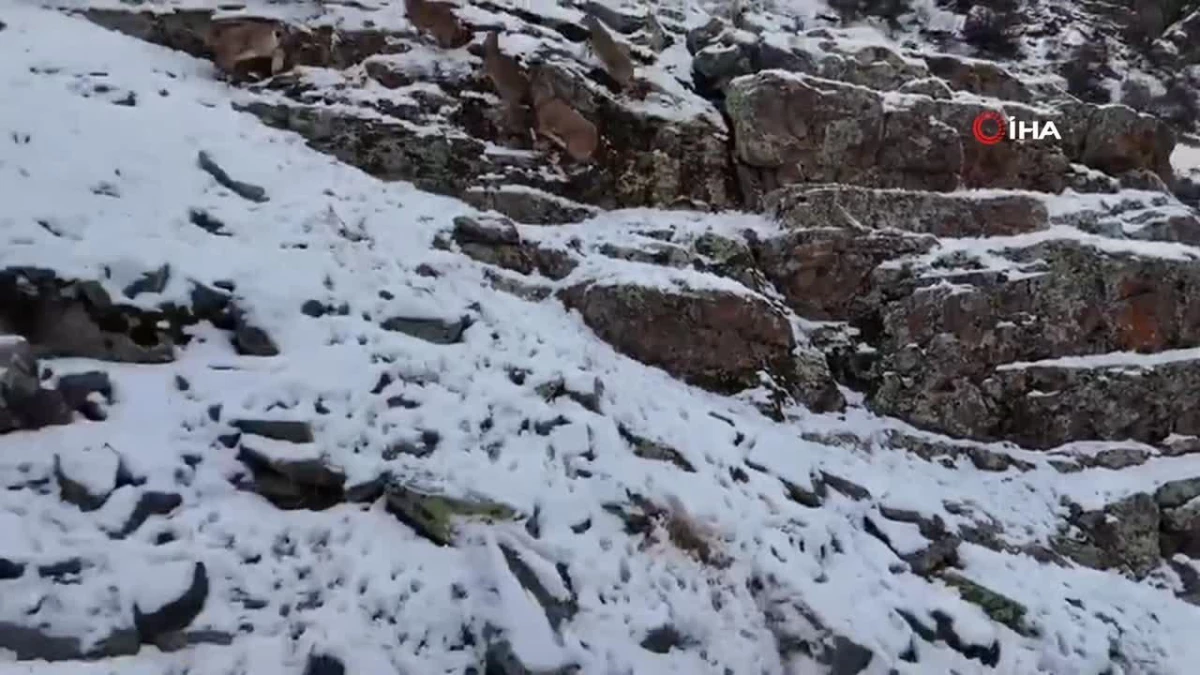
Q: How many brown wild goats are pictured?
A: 5